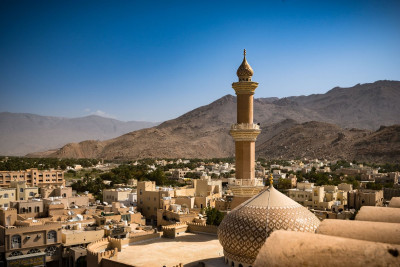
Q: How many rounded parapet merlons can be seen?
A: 4